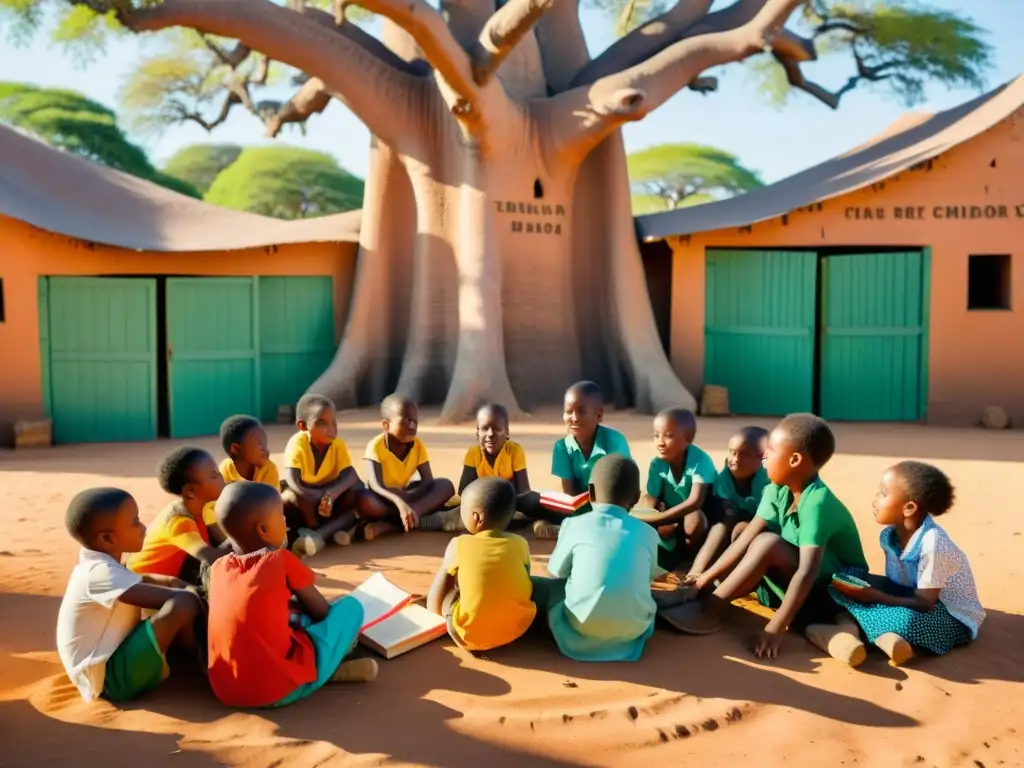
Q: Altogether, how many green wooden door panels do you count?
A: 5